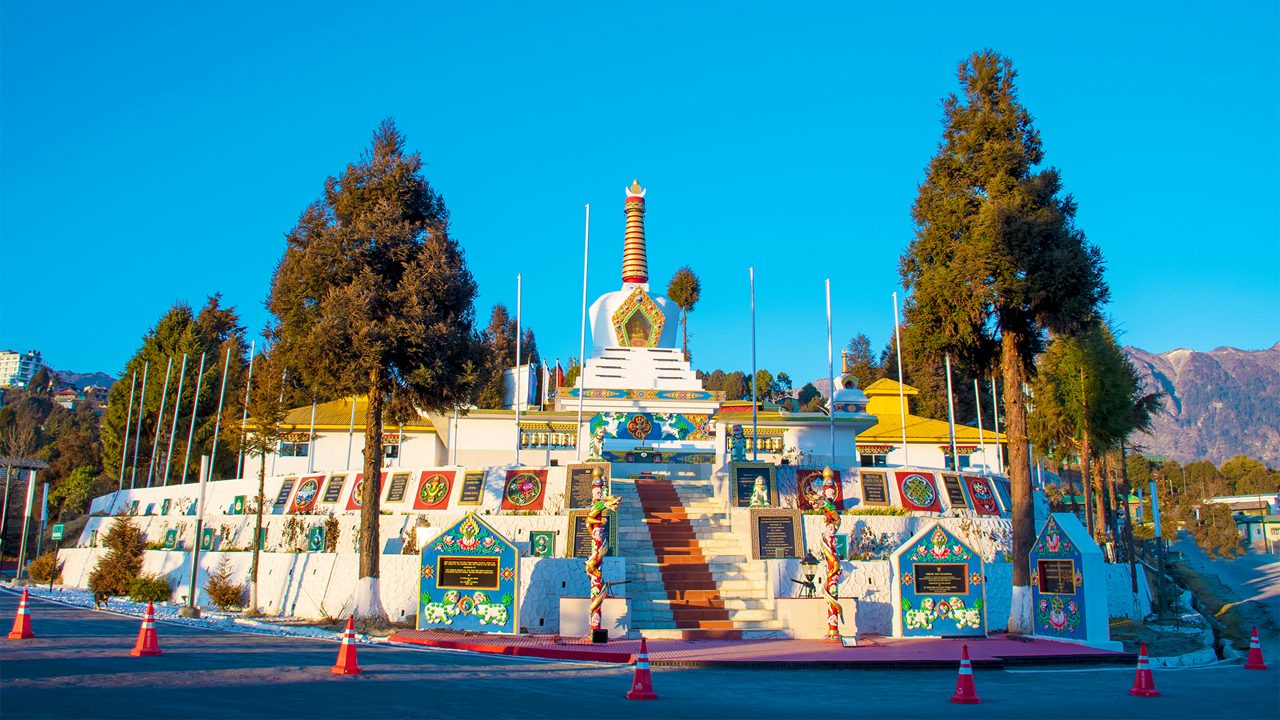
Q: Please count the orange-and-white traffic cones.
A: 7